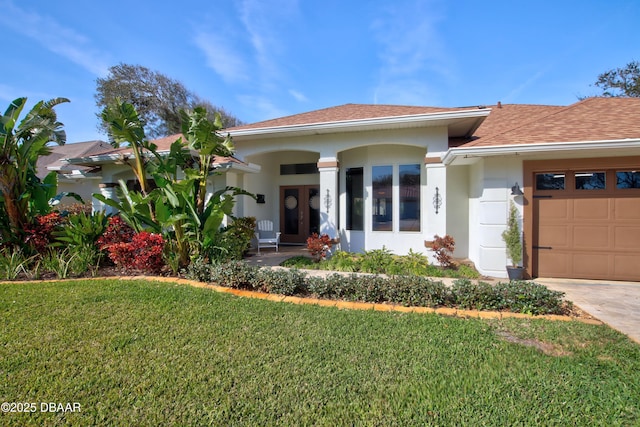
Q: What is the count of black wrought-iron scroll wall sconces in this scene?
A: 2